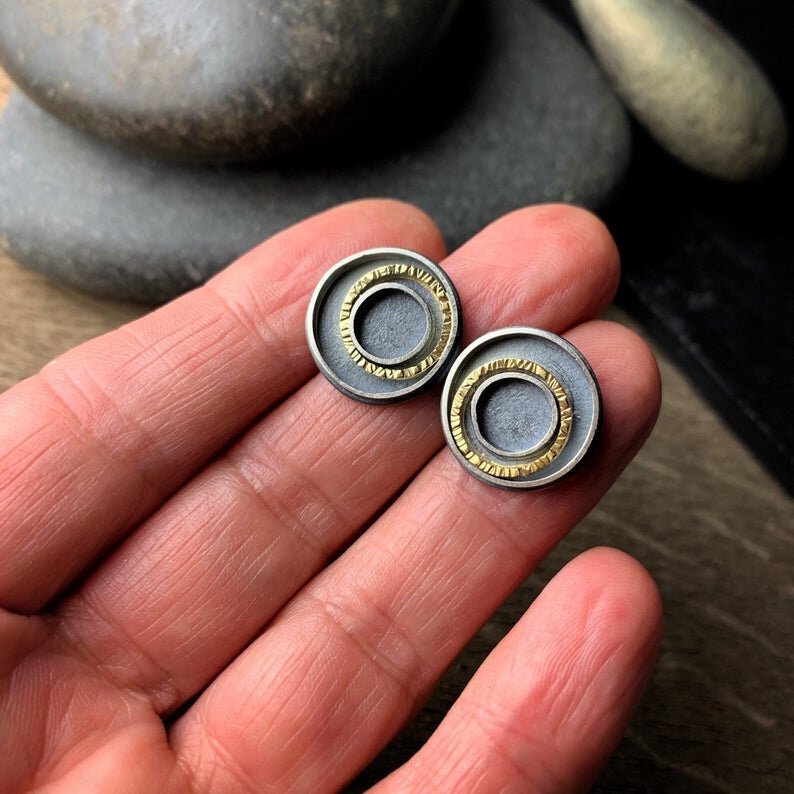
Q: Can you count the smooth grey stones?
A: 3